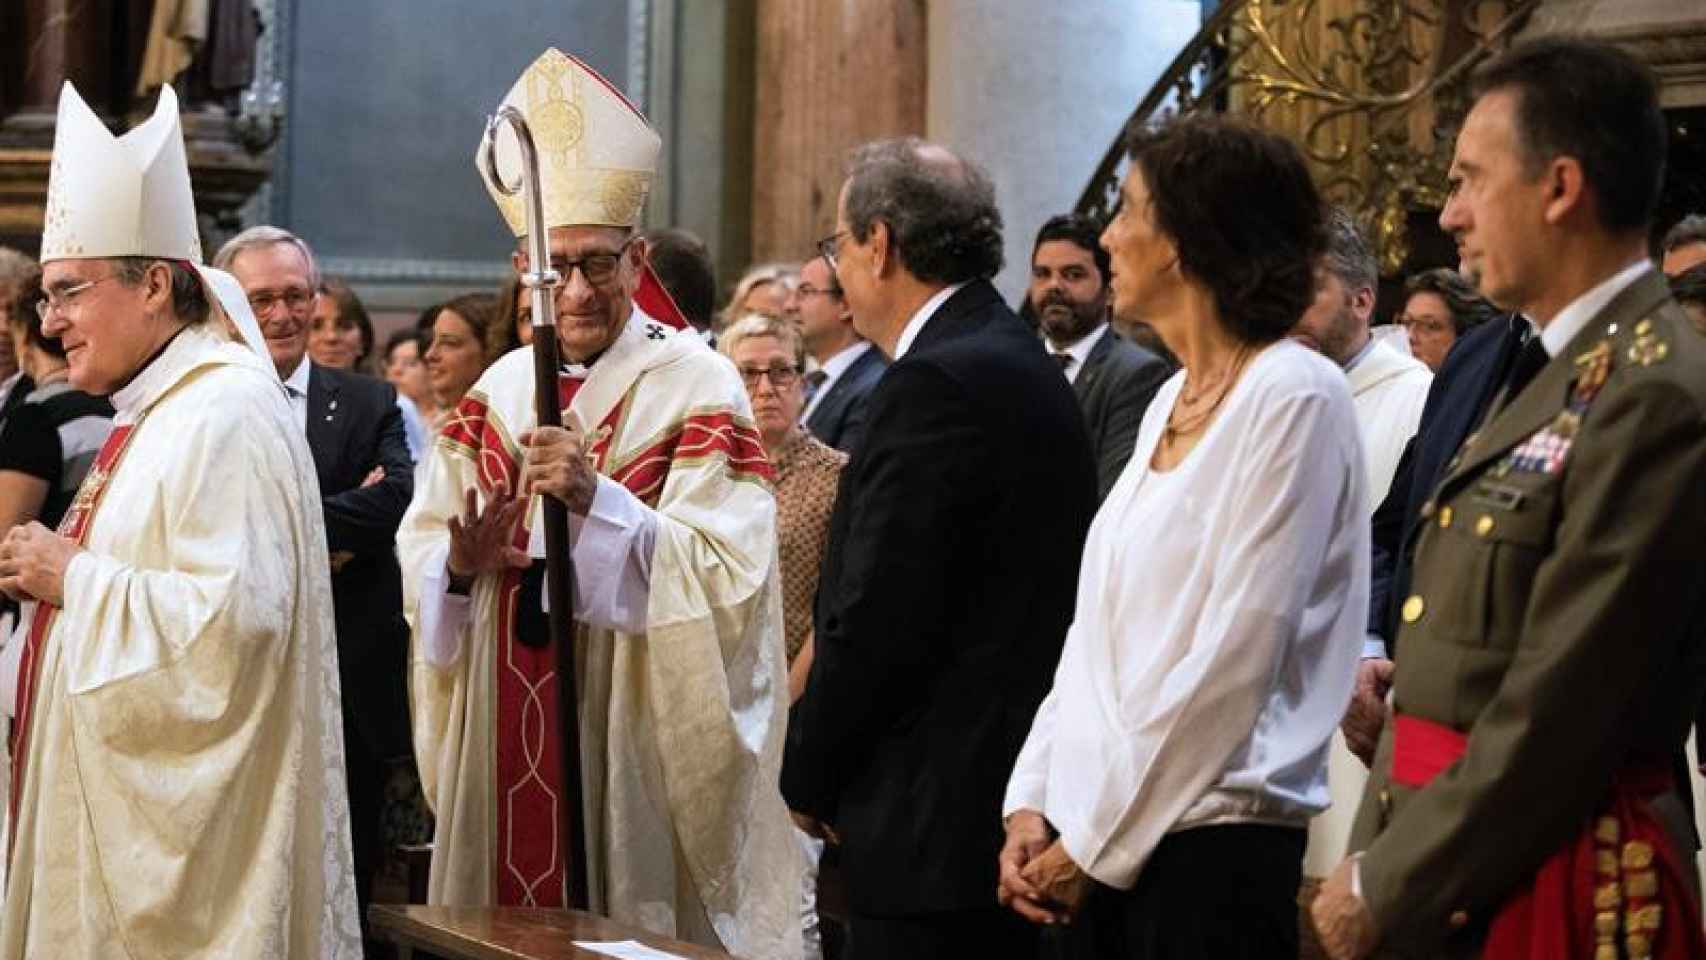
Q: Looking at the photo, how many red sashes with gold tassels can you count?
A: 1